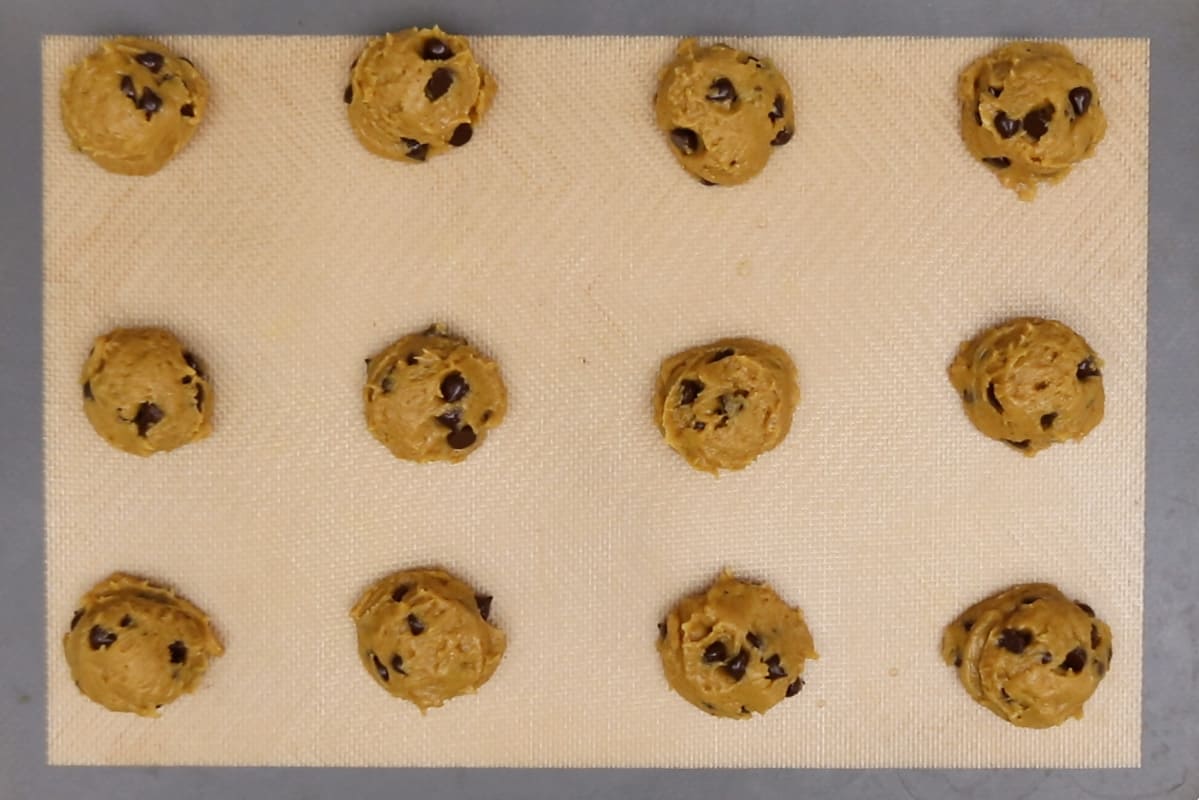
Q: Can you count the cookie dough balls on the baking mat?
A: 12